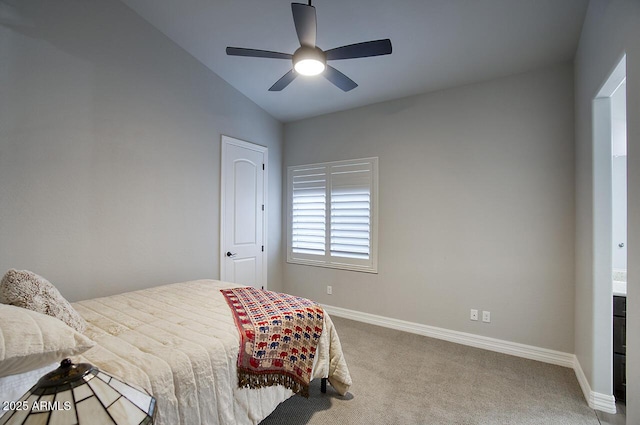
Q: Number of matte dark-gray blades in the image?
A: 5